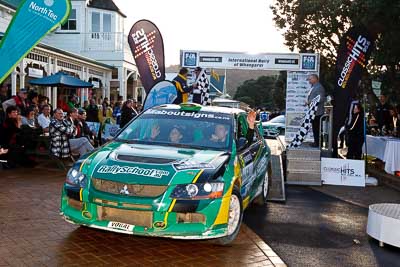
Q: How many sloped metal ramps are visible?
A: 1